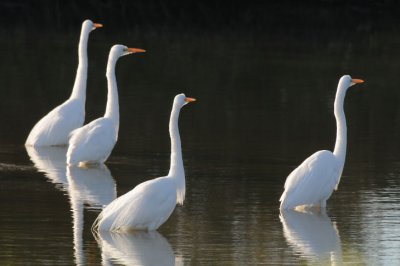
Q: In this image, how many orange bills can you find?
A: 4